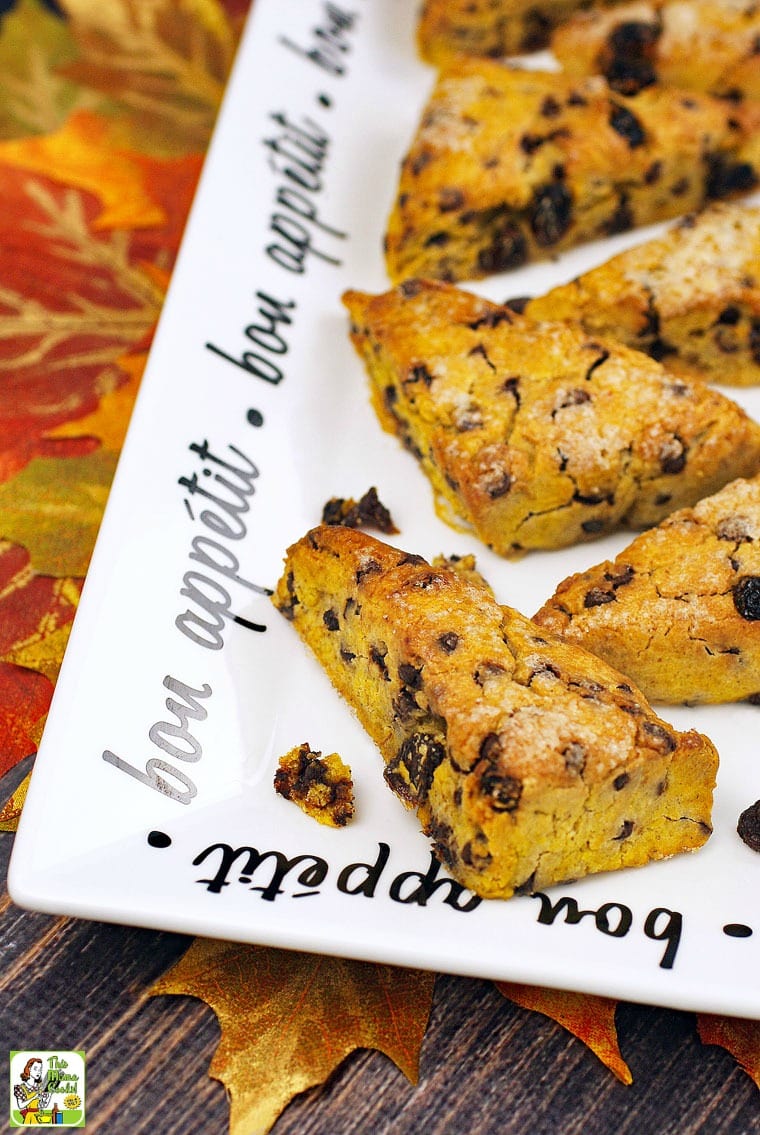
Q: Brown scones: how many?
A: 7